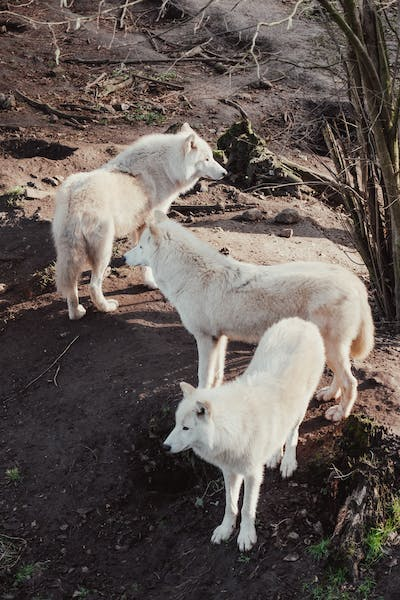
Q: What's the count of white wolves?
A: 3